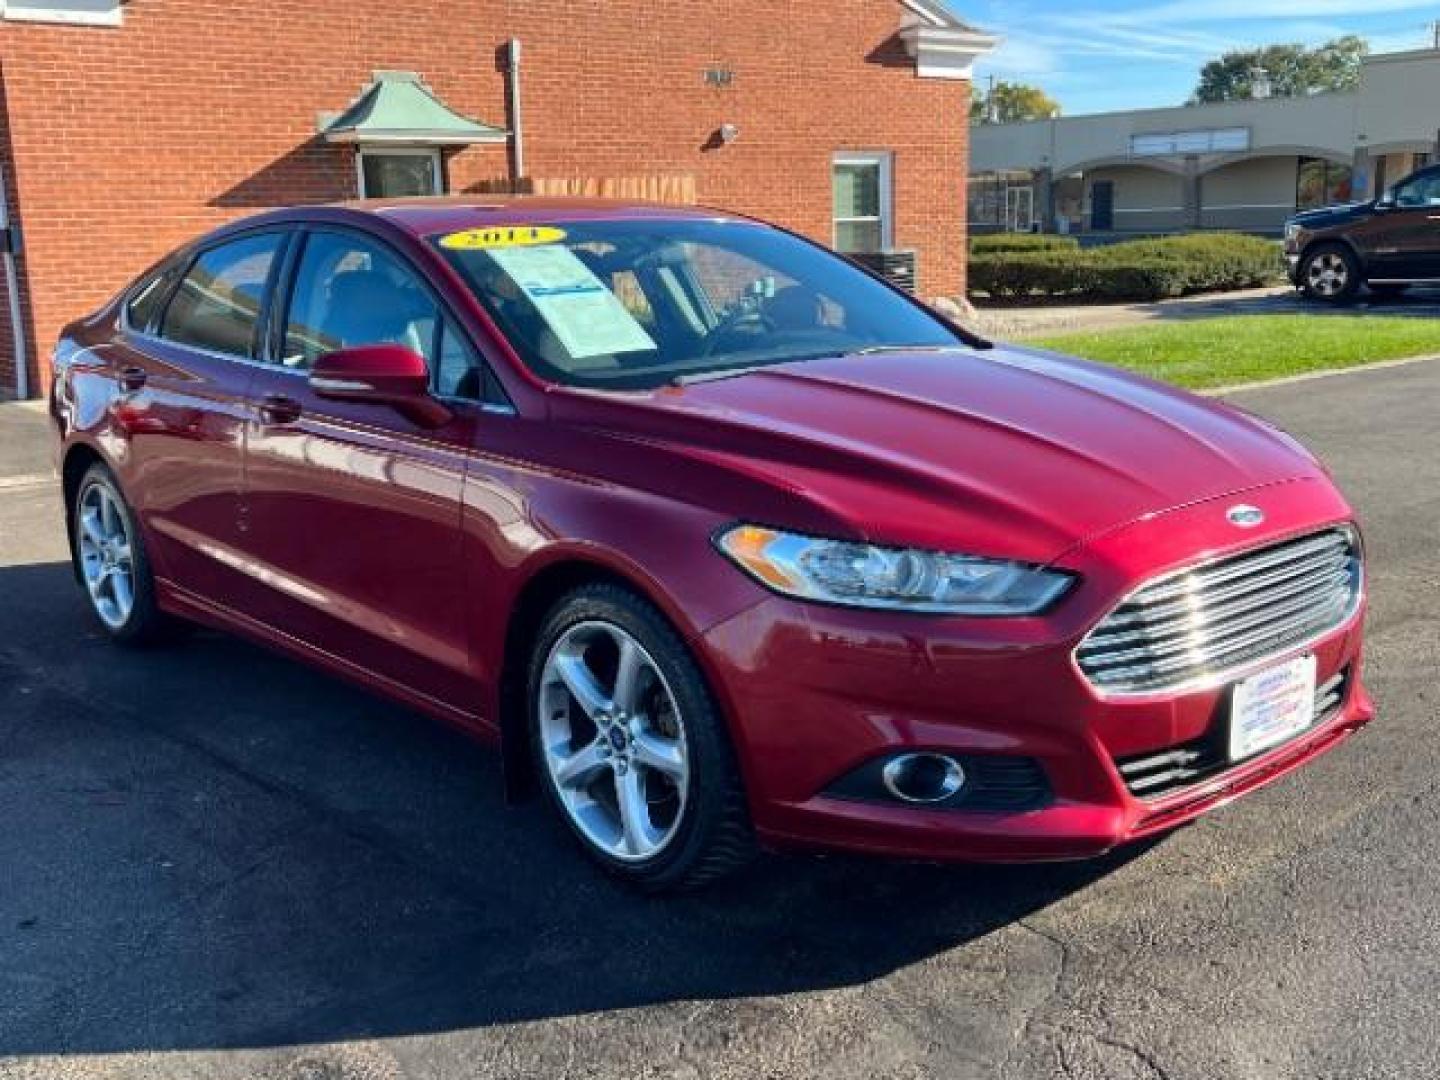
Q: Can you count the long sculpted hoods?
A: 1